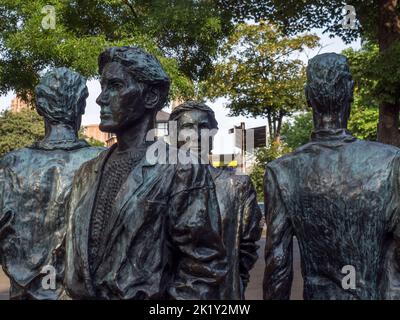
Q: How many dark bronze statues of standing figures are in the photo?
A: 4